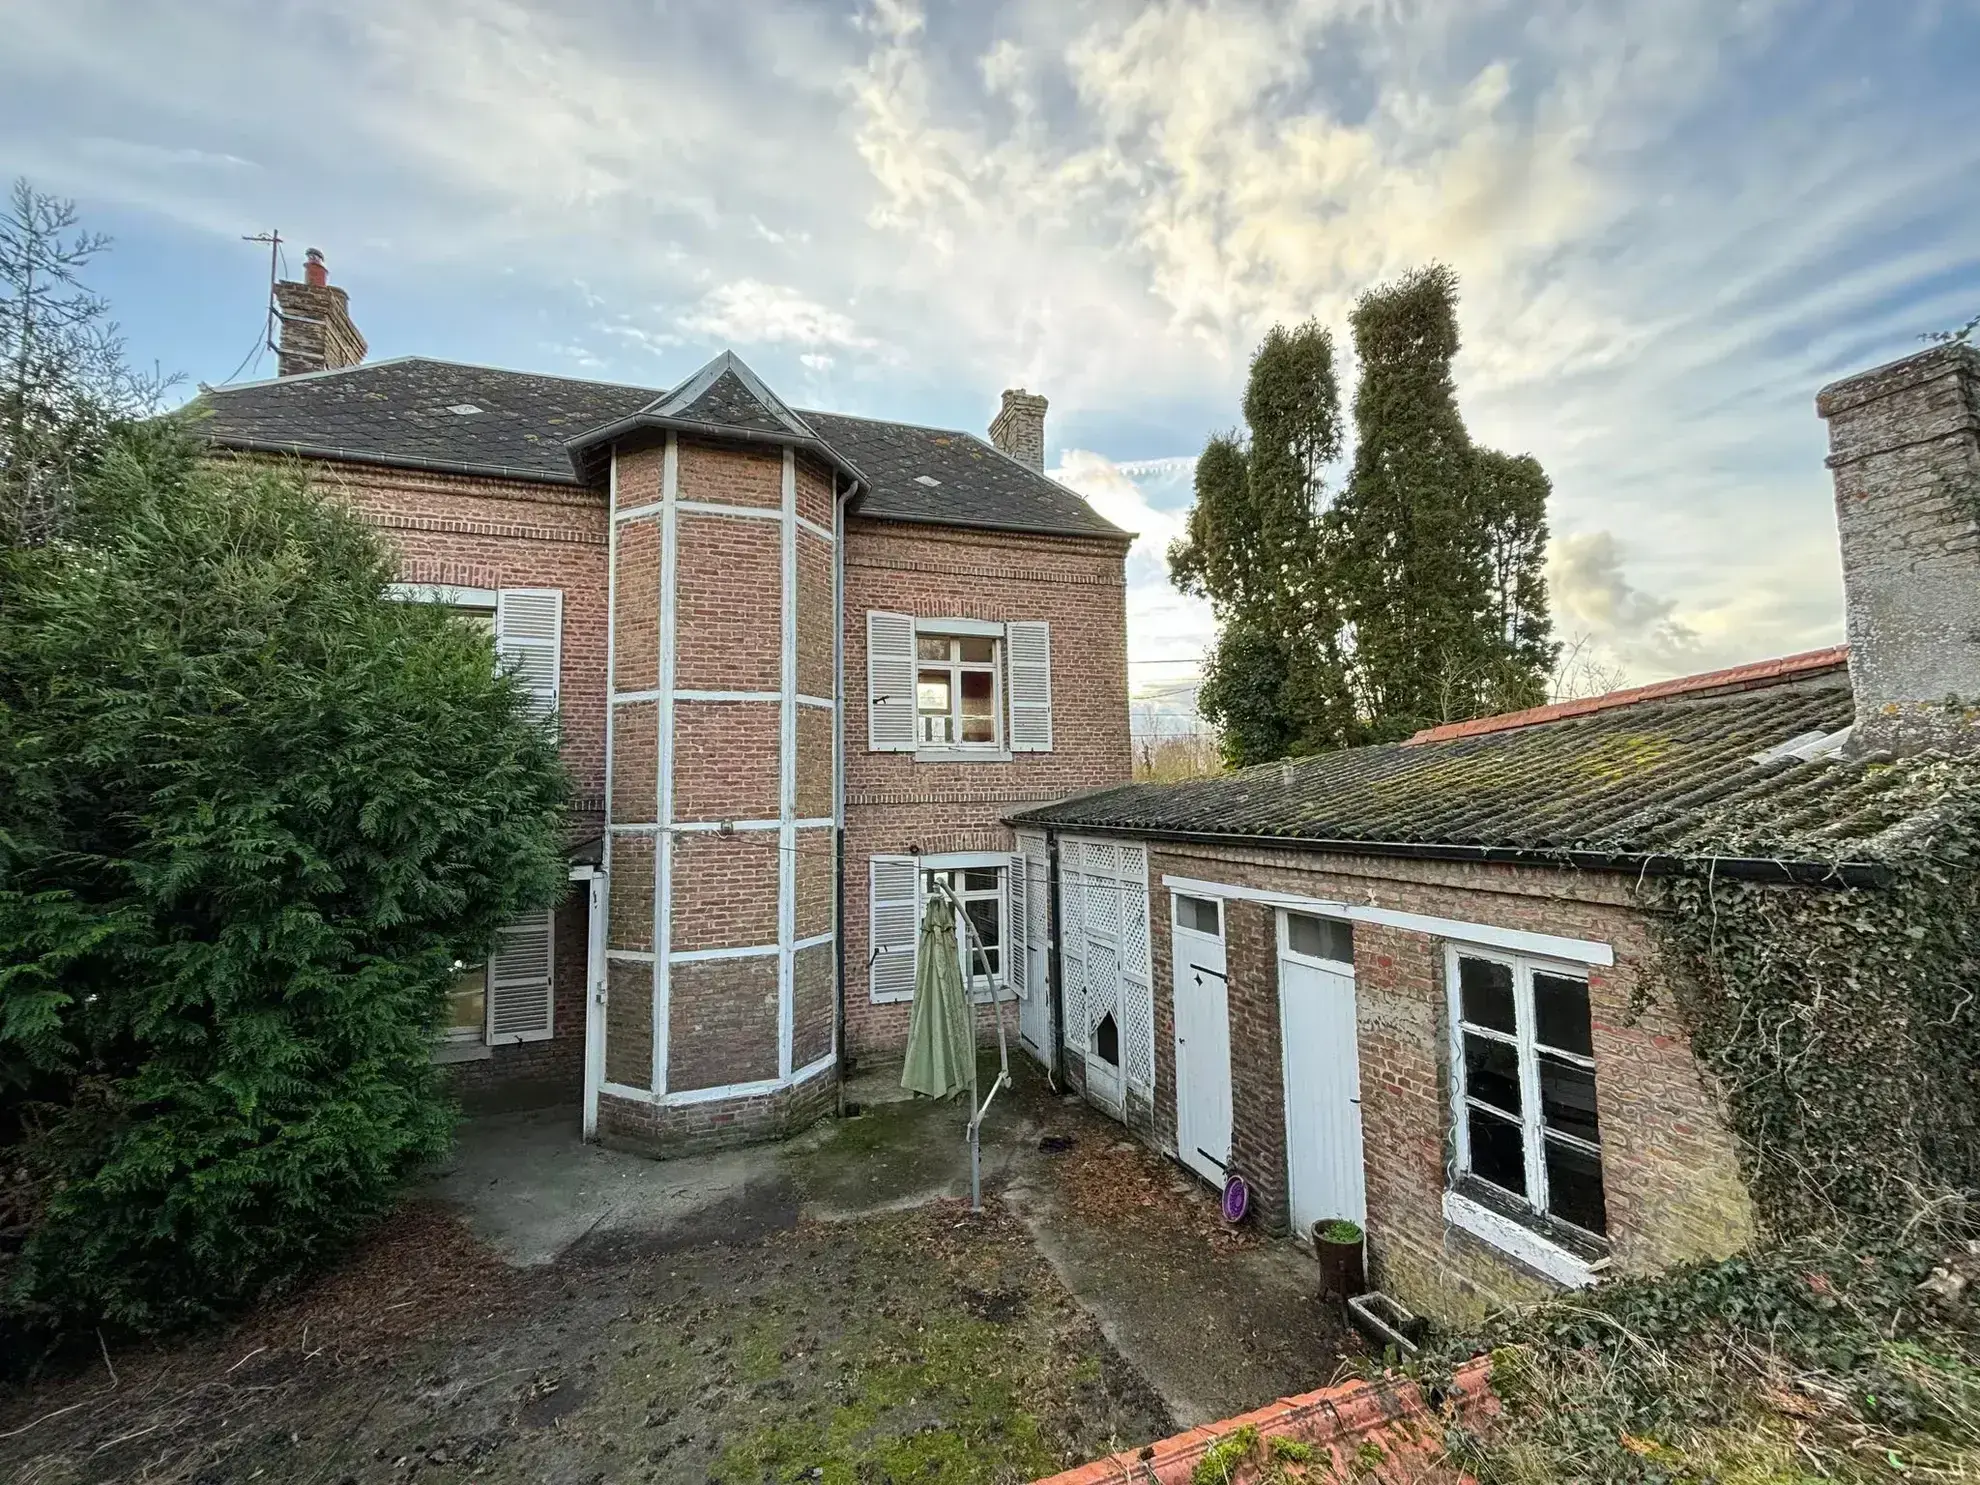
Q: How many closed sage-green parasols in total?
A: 1